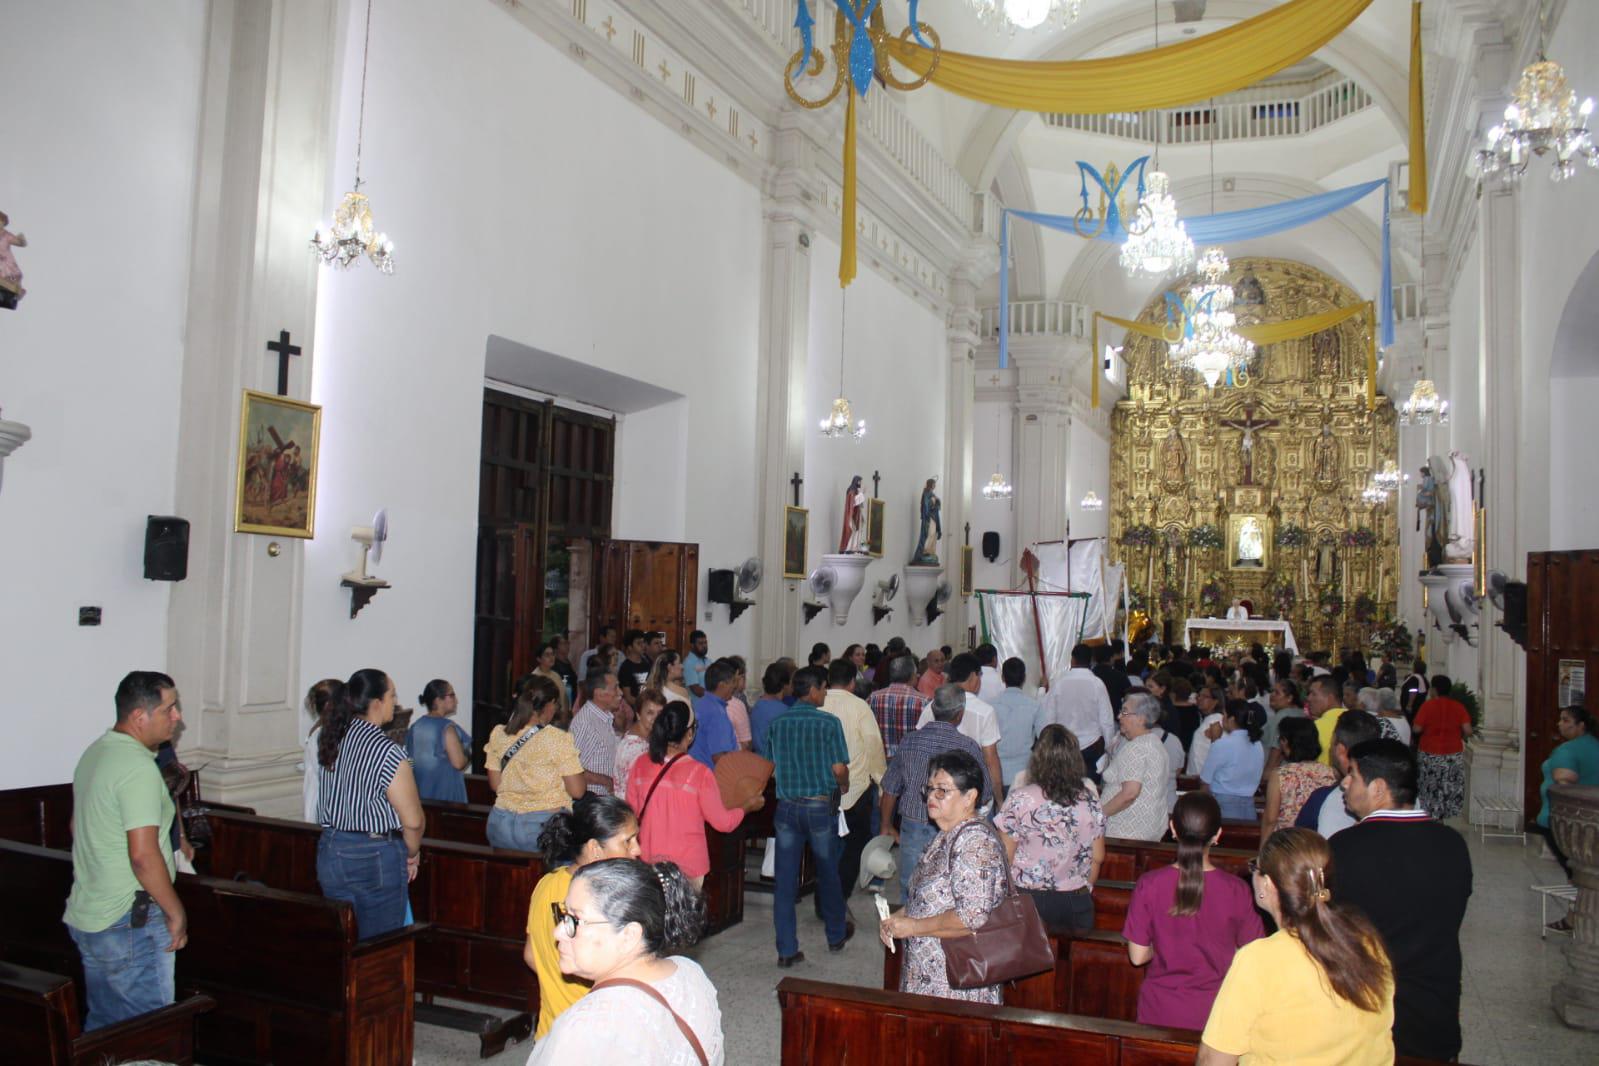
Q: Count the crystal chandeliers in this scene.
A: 11